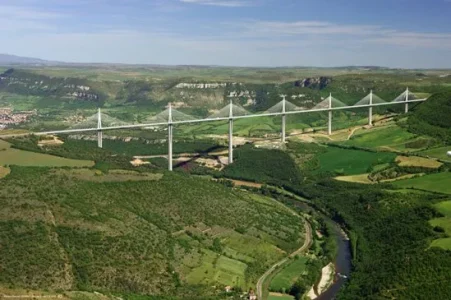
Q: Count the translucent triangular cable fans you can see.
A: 7